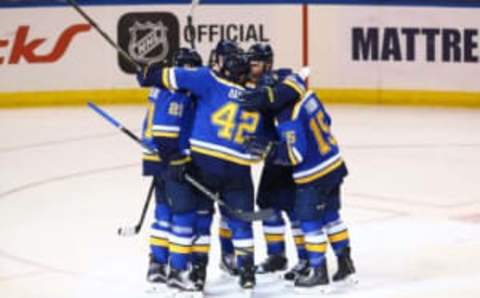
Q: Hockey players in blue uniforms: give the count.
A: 5